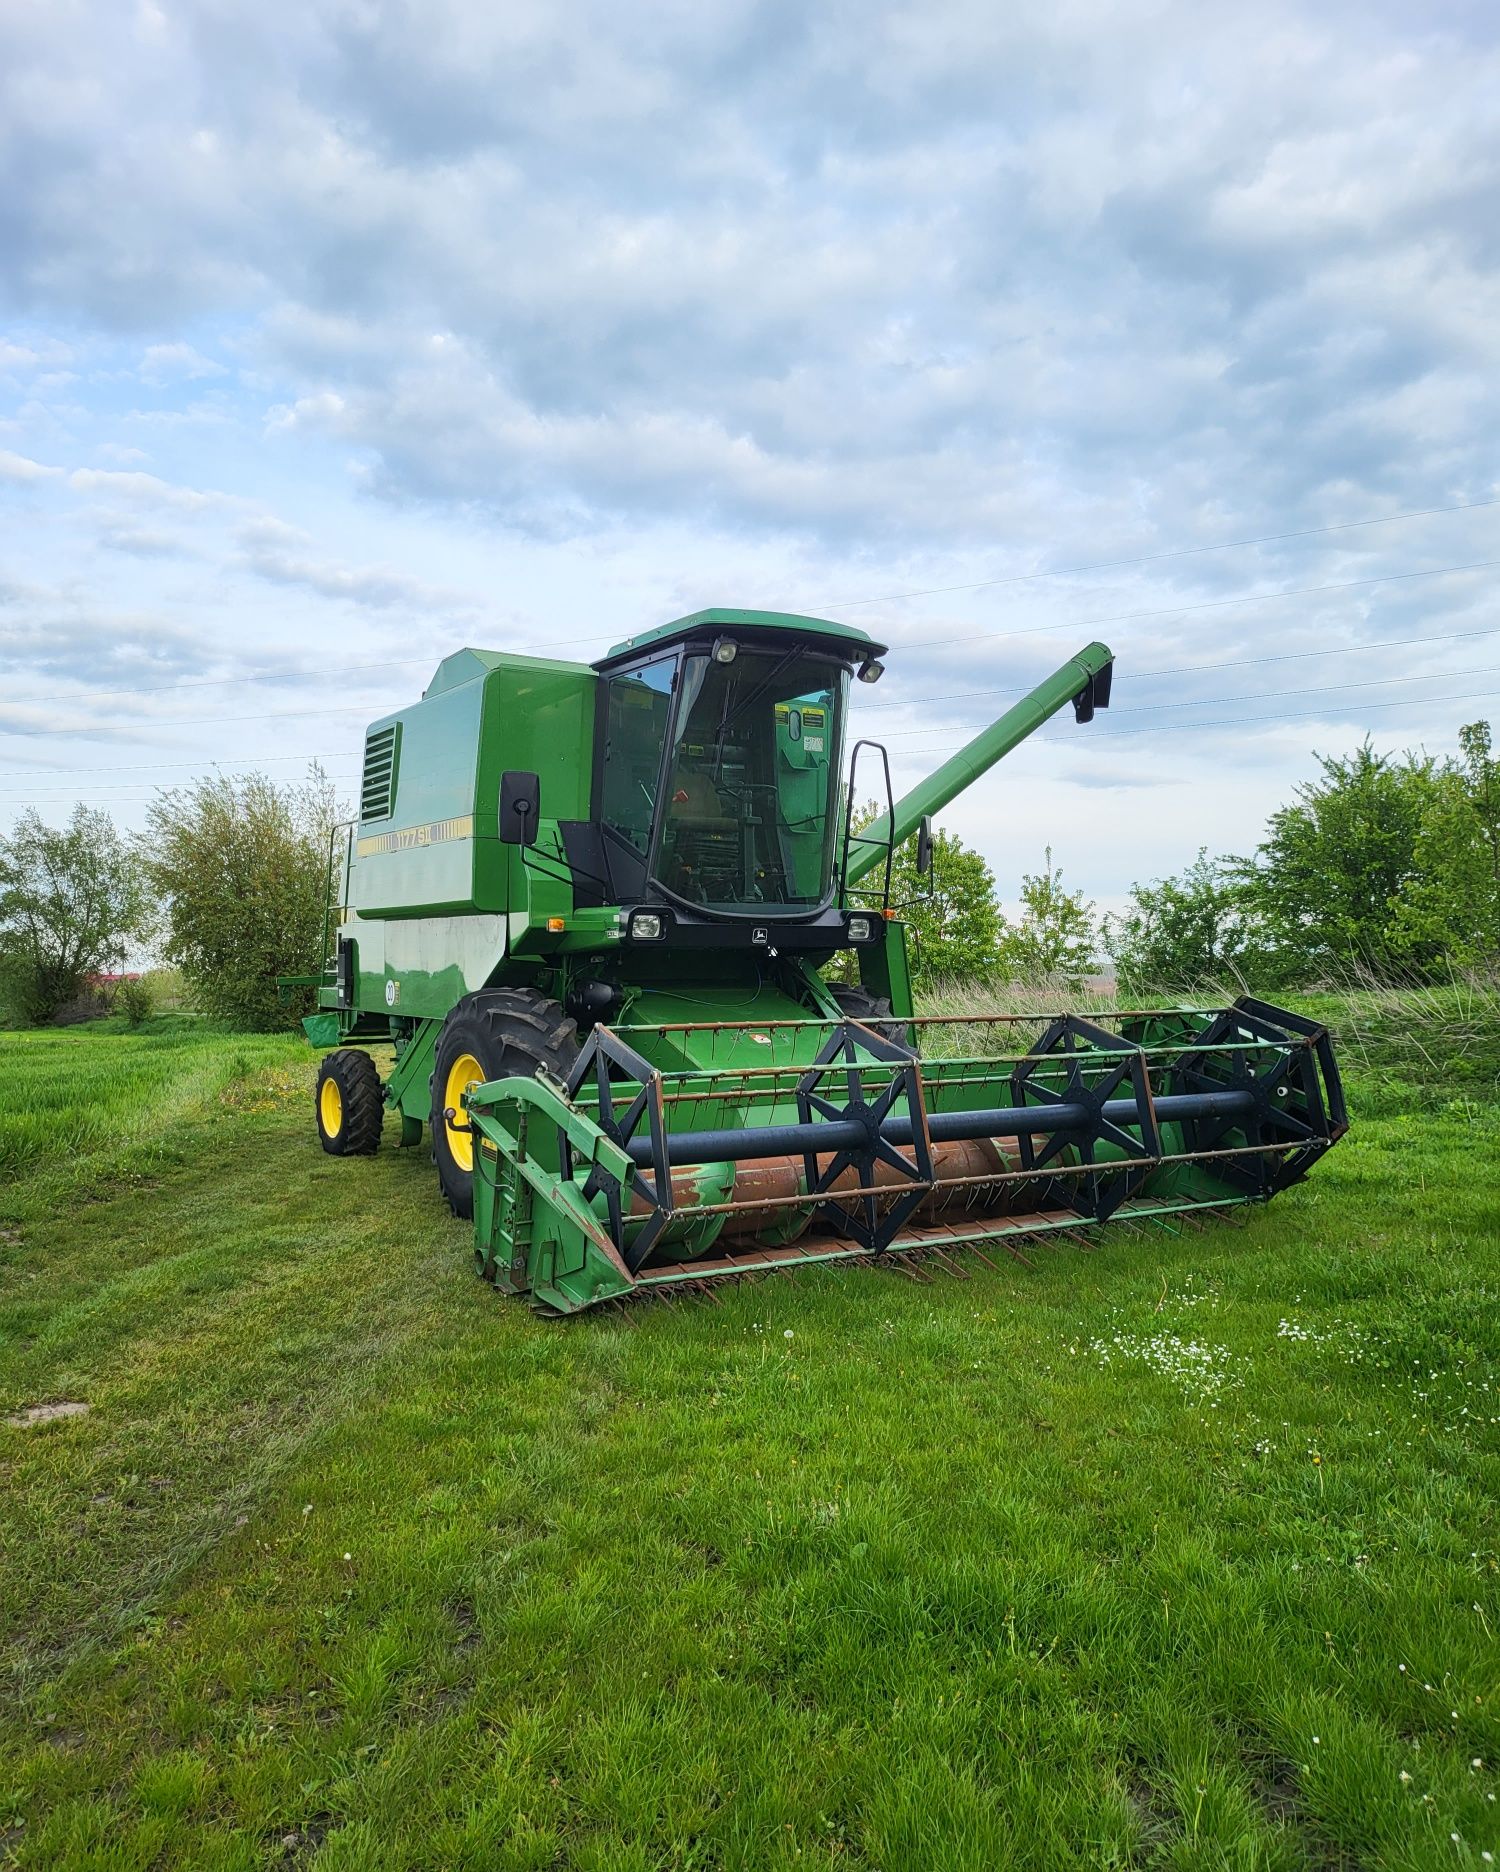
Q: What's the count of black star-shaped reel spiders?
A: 4